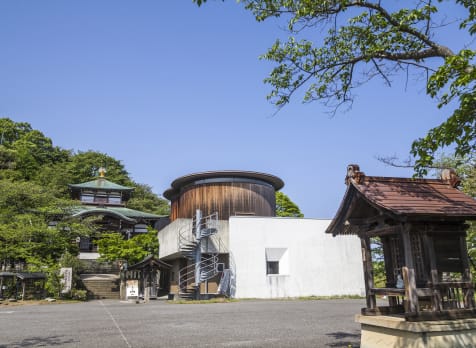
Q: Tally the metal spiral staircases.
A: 1